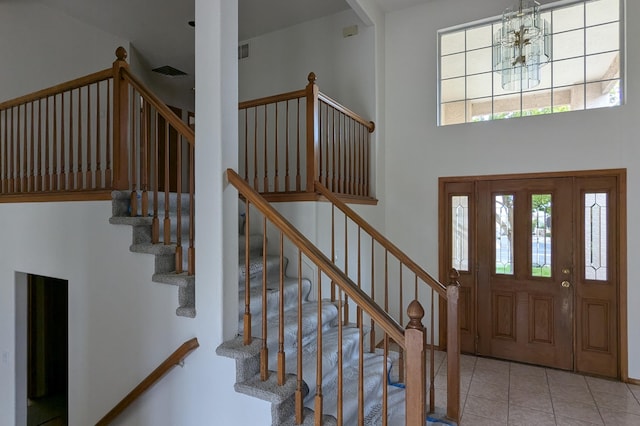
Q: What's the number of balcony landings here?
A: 2